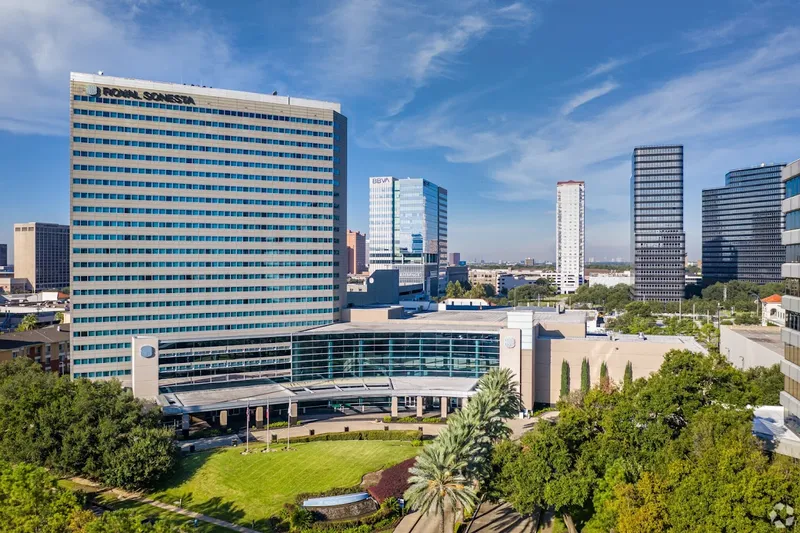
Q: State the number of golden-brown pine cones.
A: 0